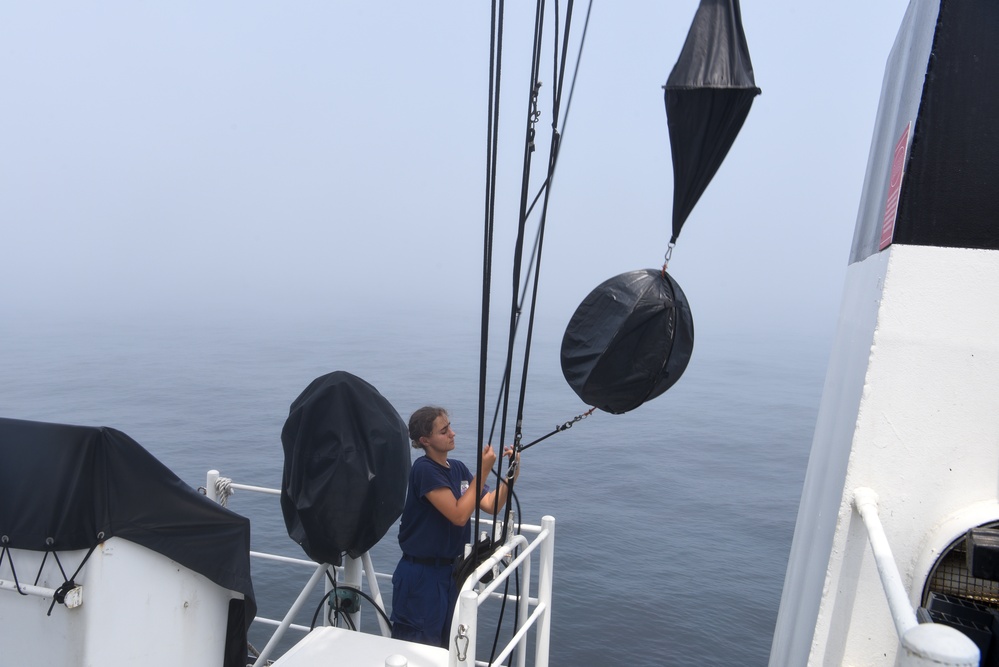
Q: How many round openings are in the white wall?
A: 1